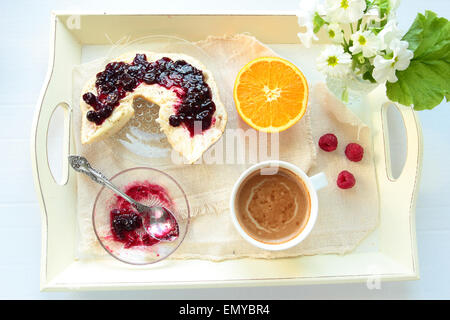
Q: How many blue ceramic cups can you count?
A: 0